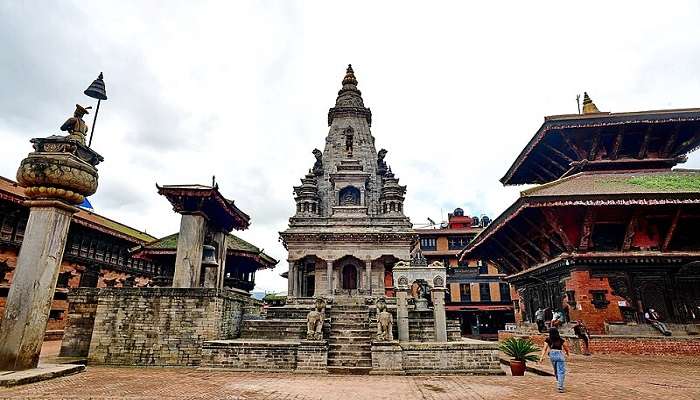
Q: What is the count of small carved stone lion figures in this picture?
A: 2